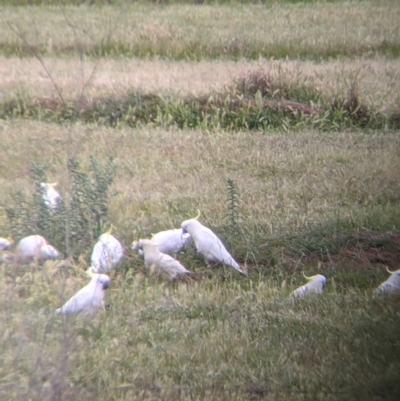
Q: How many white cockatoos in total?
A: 10